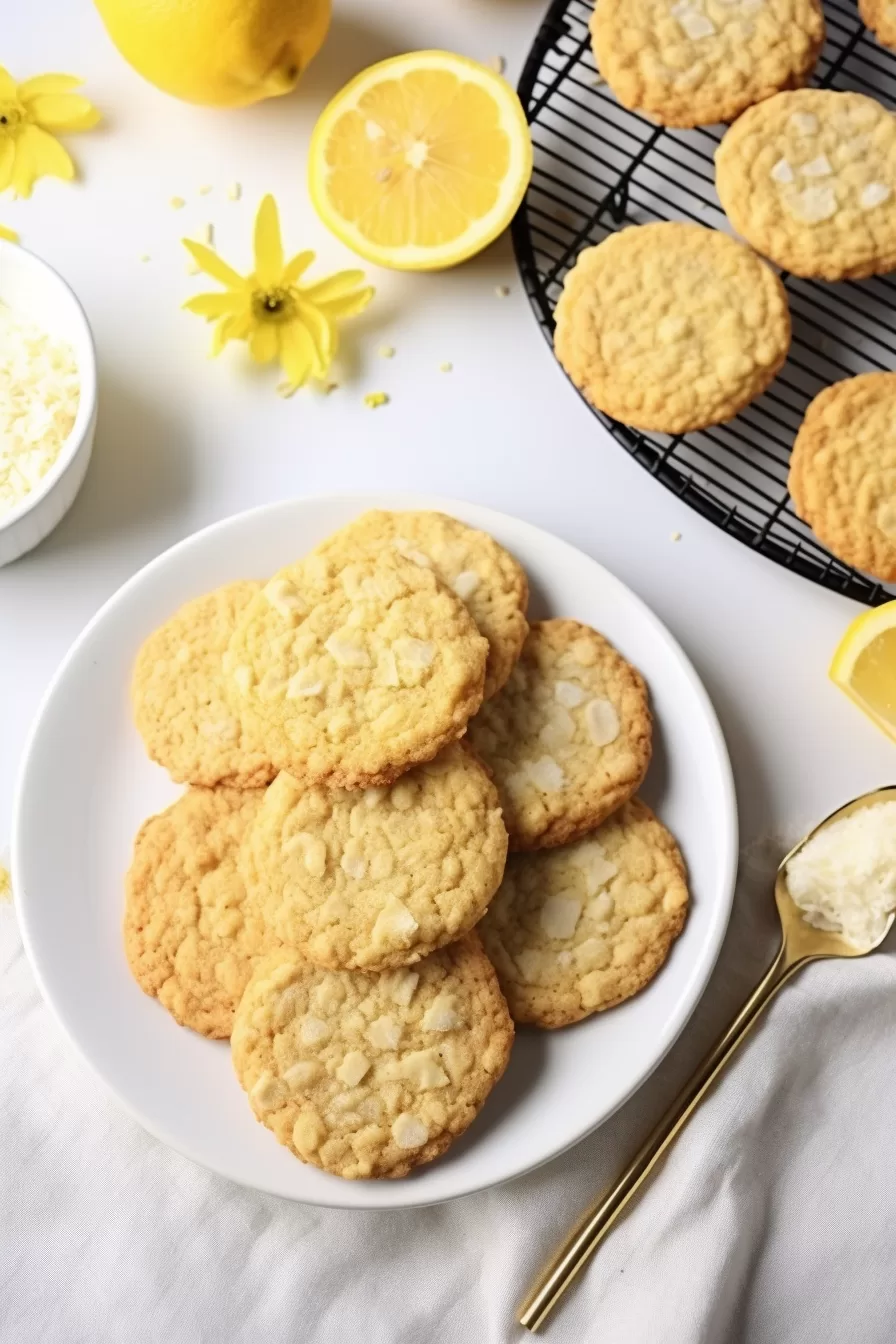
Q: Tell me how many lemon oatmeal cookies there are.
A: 13